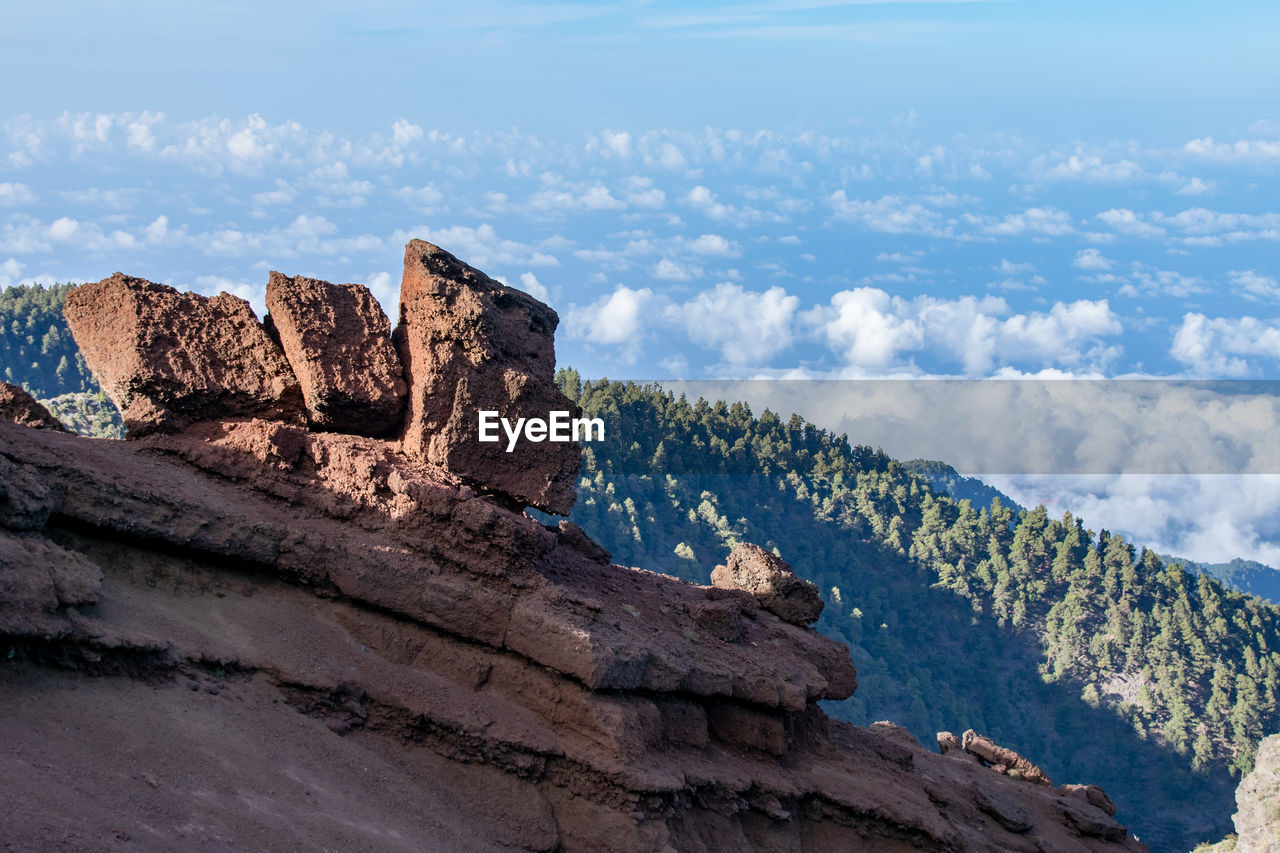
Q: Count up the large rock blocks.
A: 3